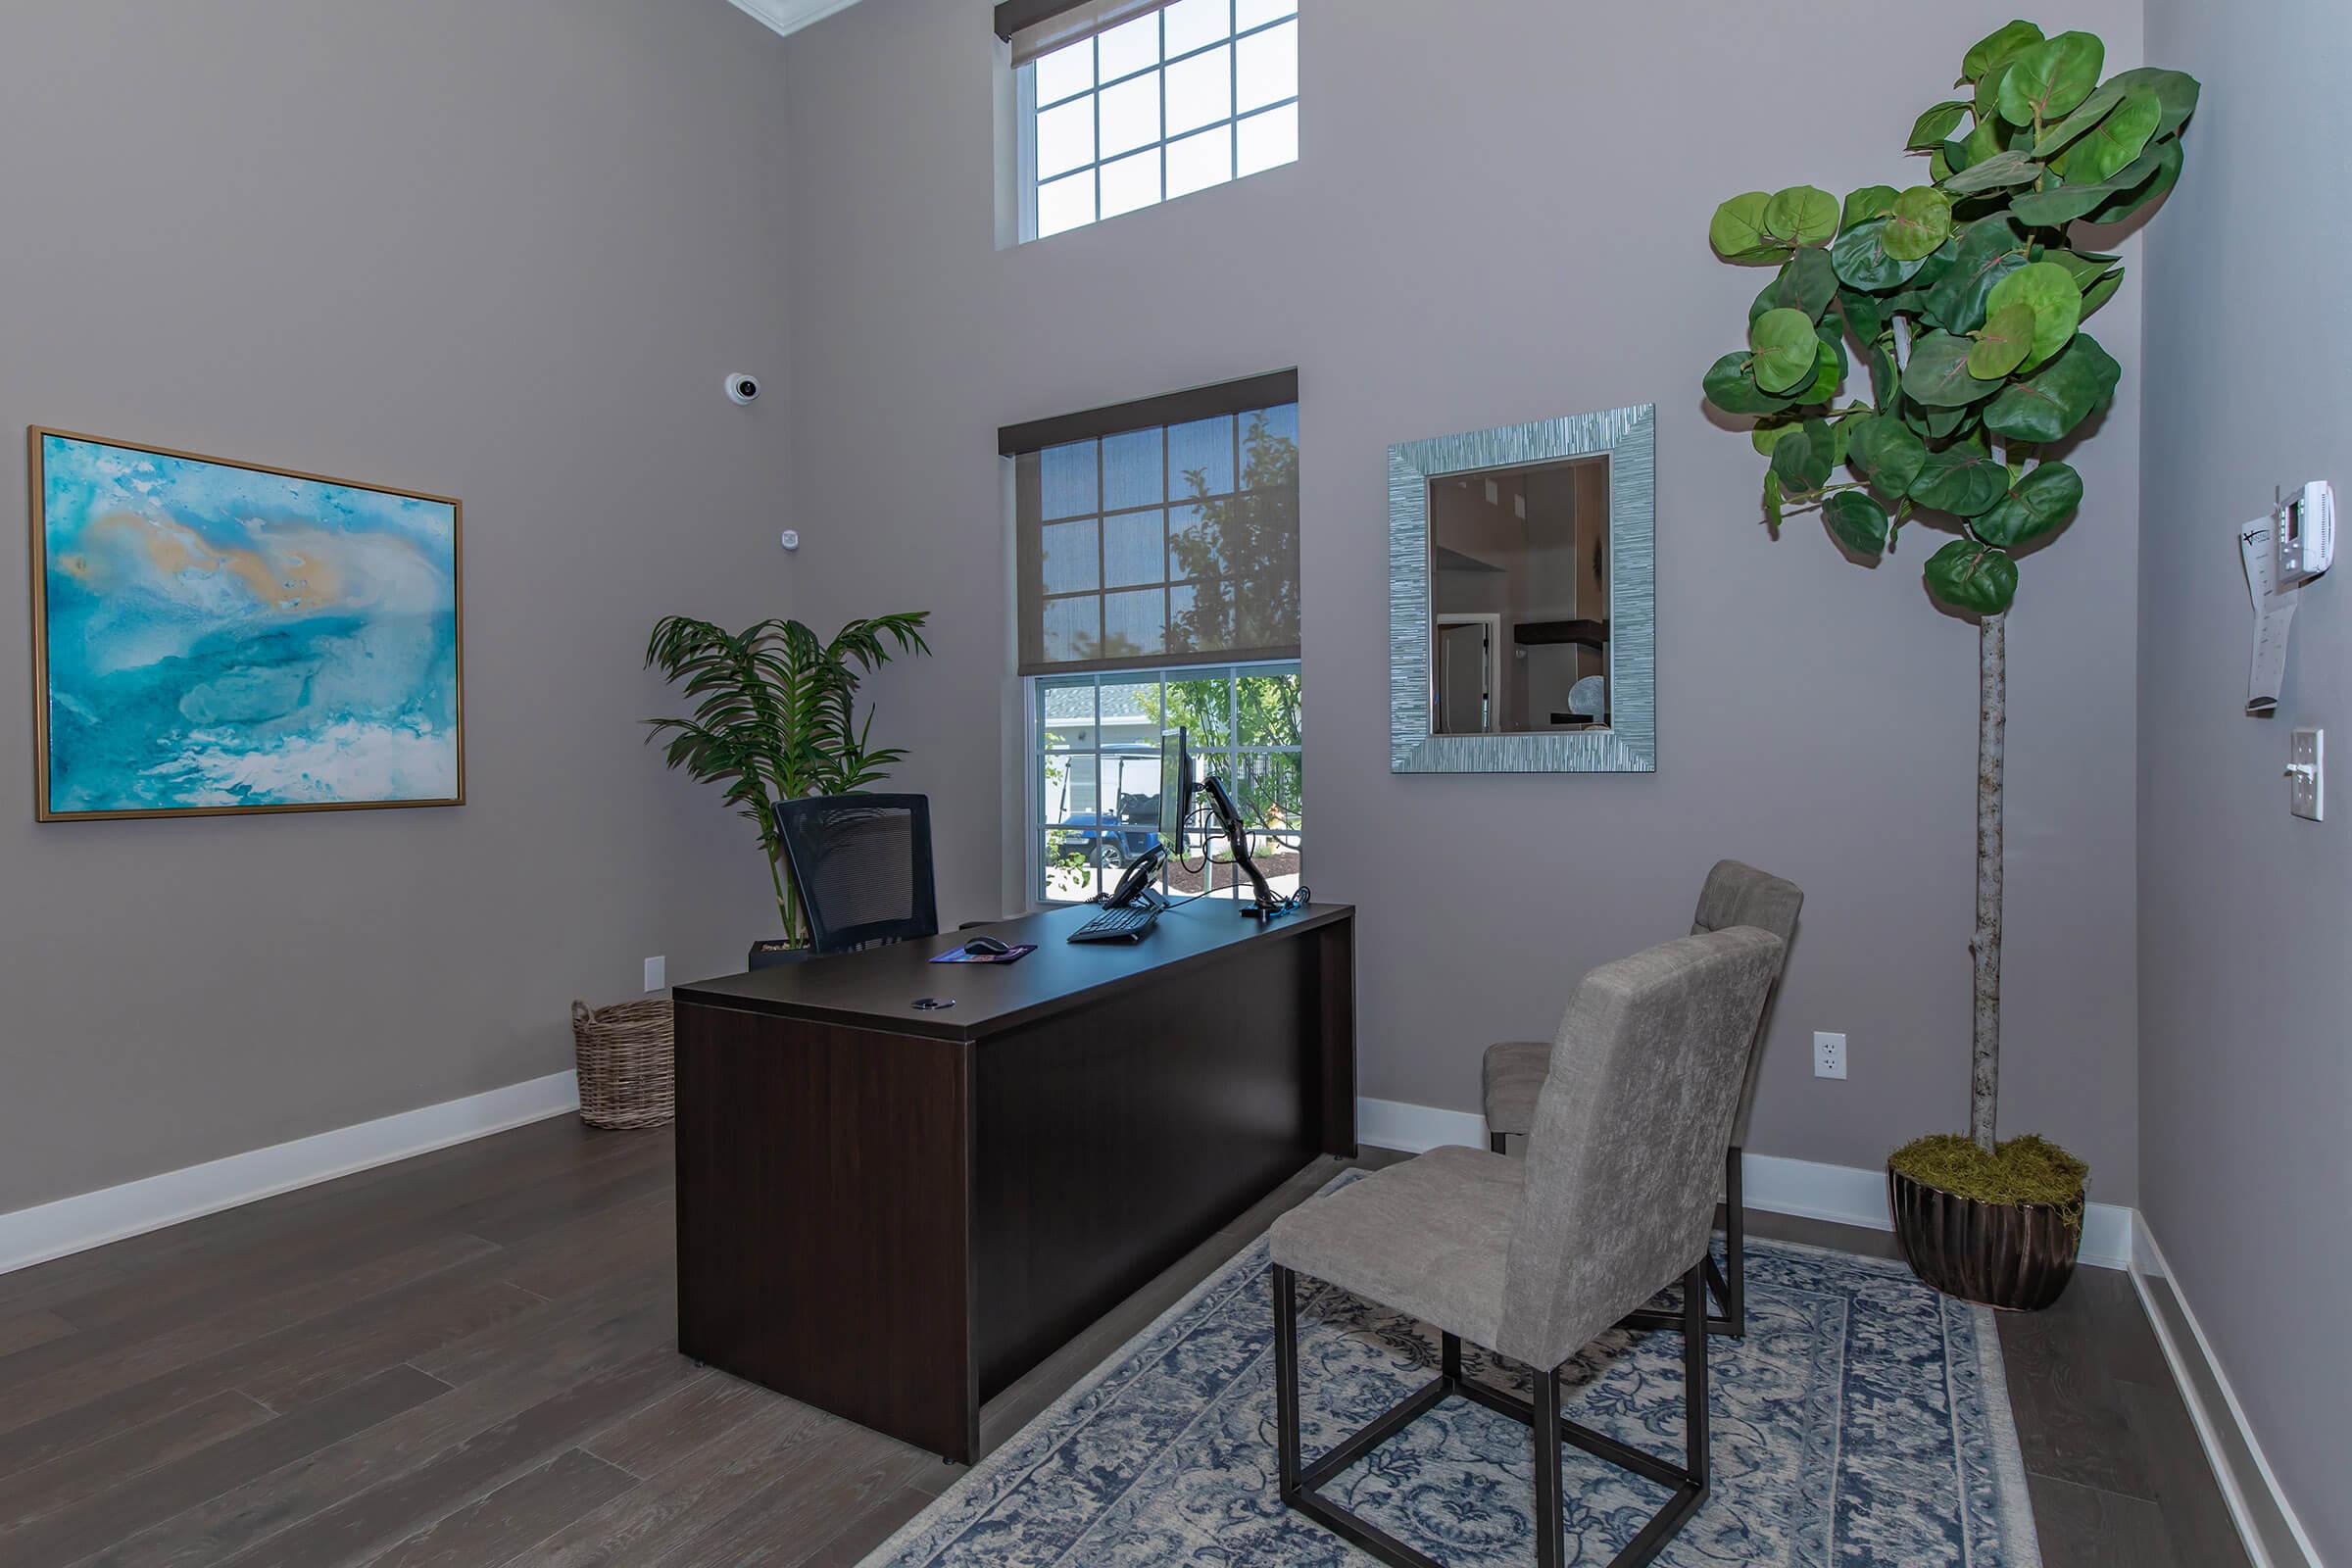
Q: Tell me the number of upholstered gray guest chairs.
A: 2